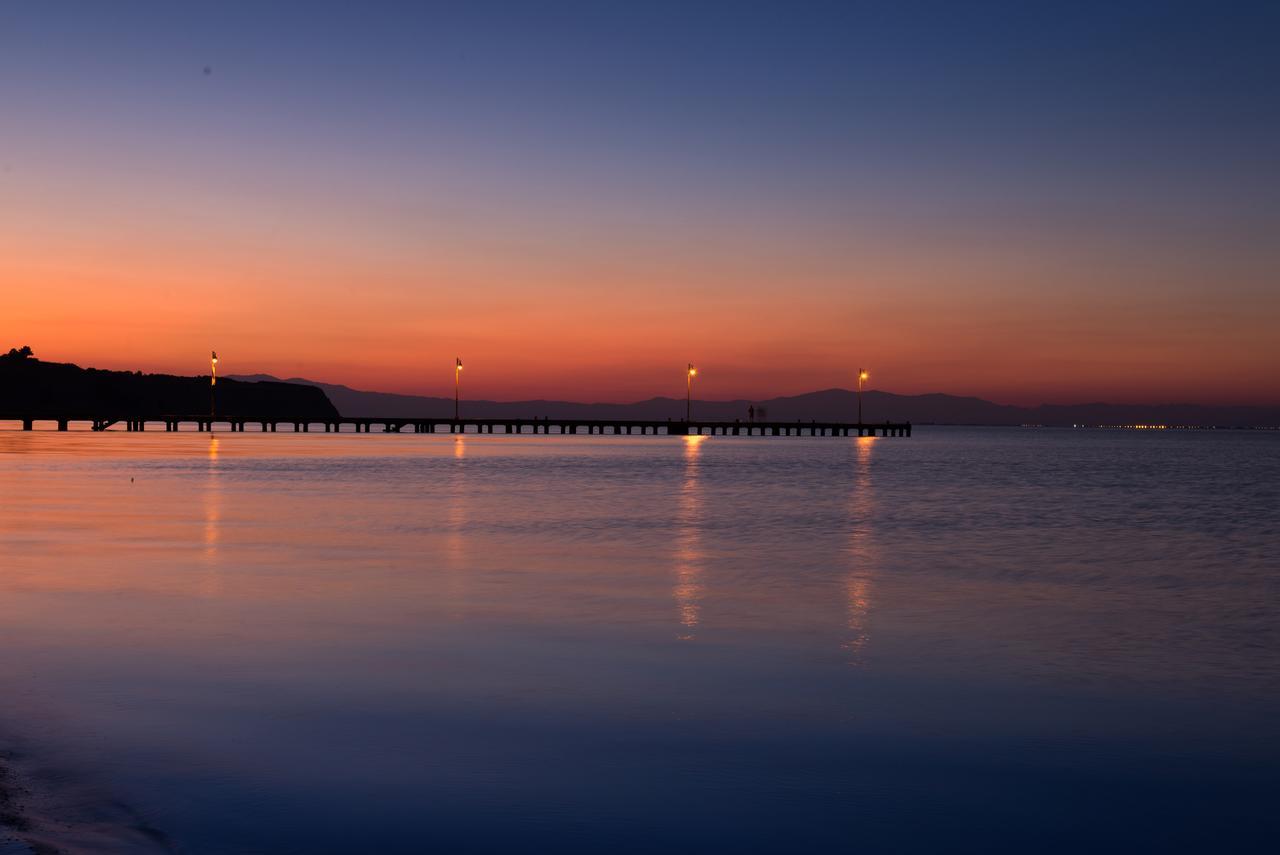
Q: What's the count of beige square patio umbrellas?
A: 0